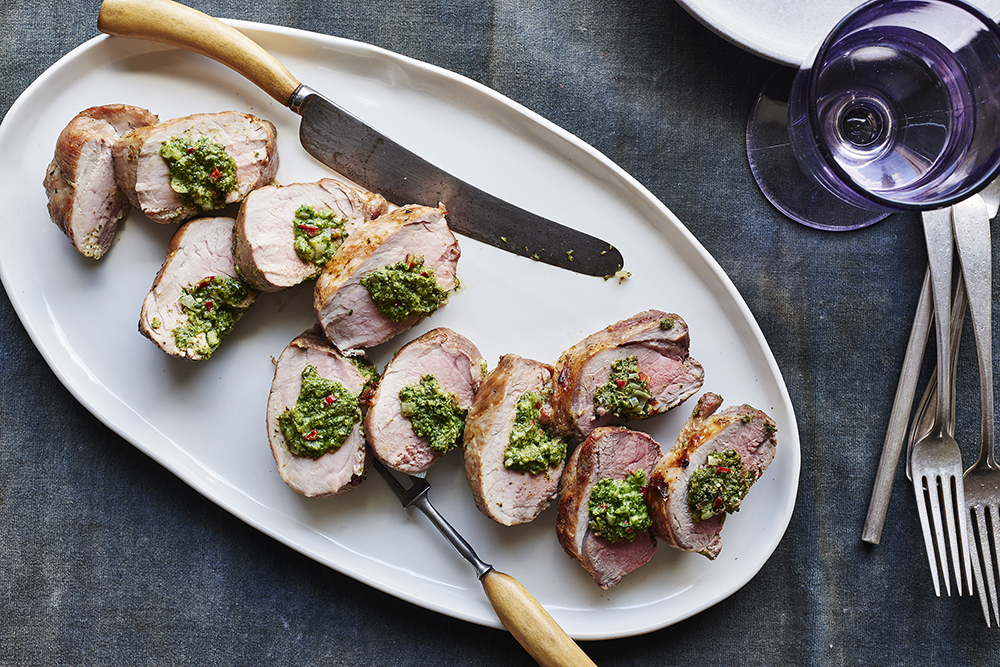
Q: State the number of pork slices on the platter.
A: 11